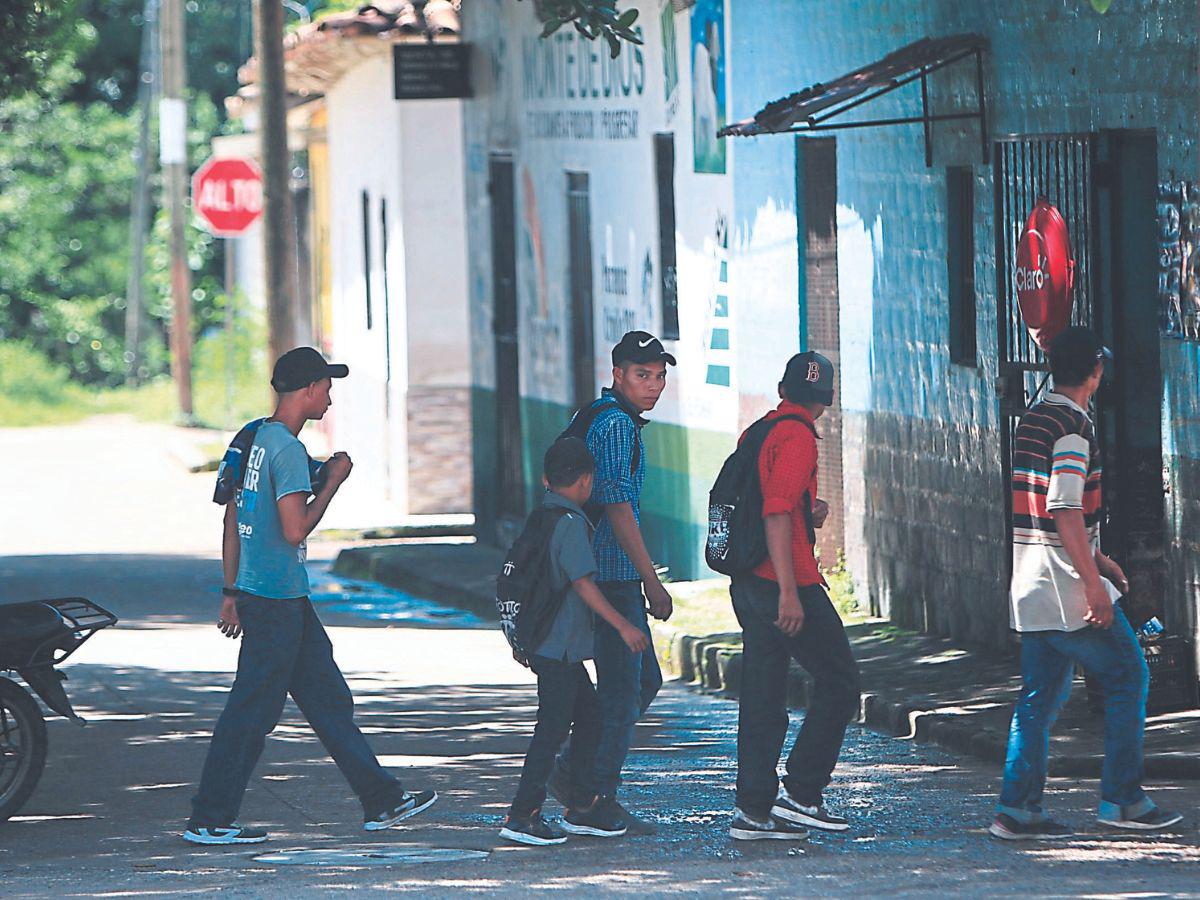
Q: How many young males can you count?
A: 5